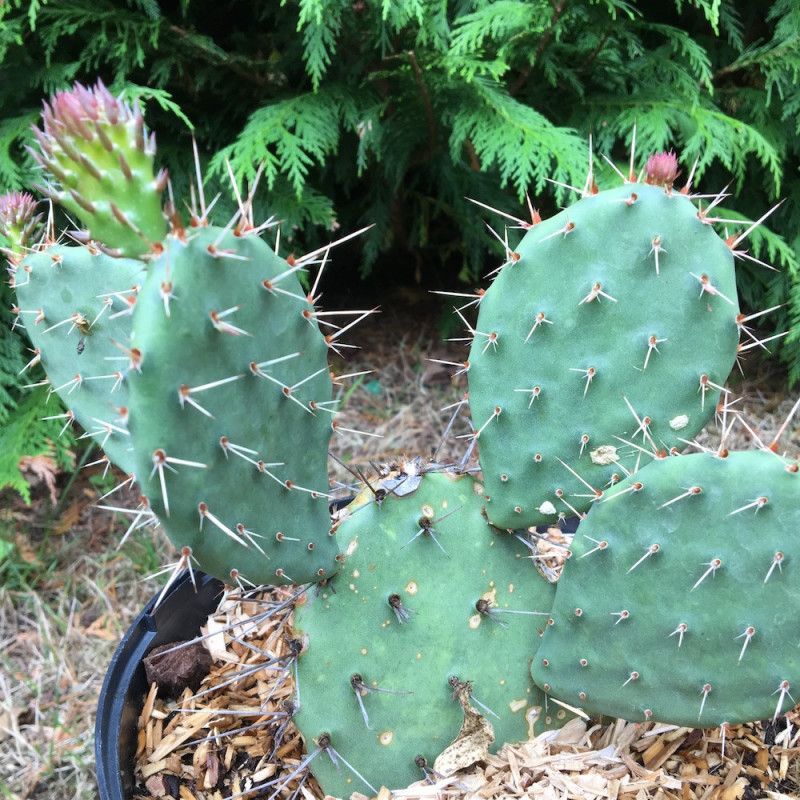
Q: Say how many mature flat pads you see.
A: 5